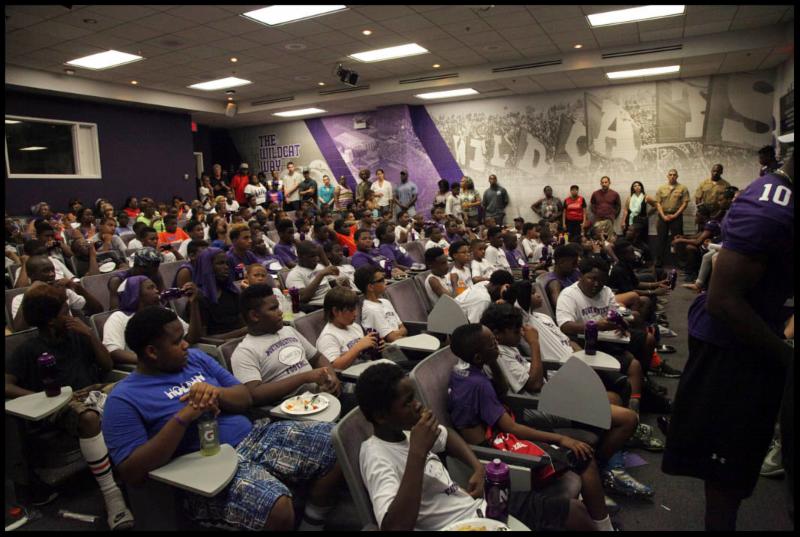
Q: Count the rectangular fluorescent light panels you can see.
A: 8